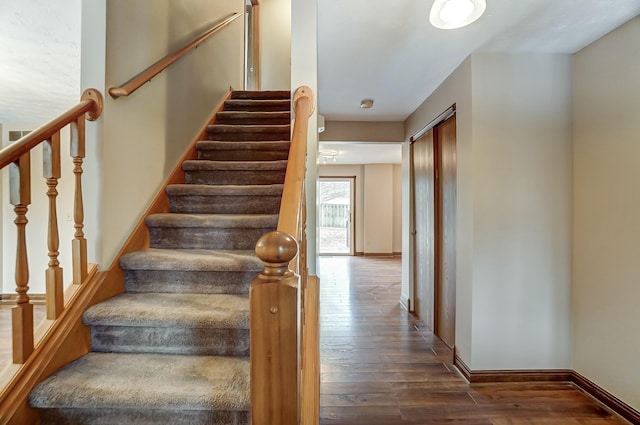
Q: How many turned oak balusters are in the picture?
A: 3